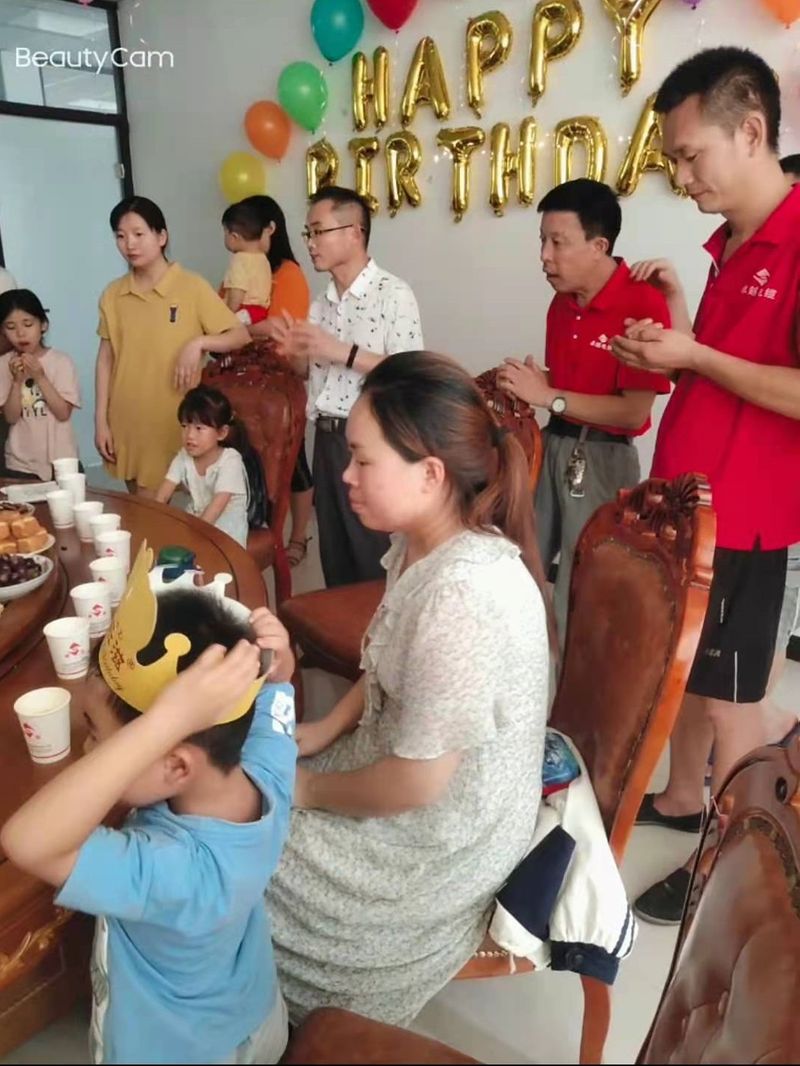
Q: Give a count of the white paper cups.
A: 10